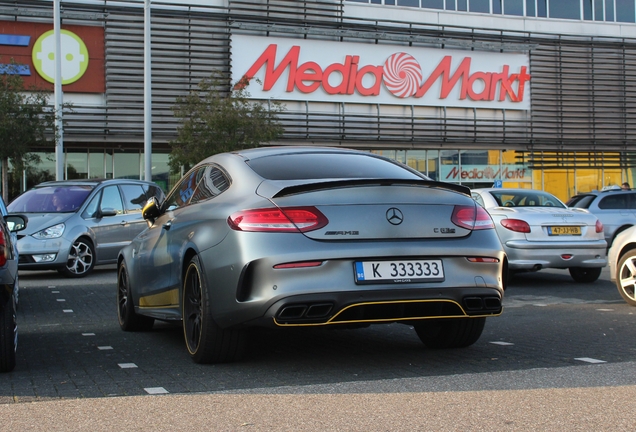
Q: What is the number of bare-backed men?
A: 0